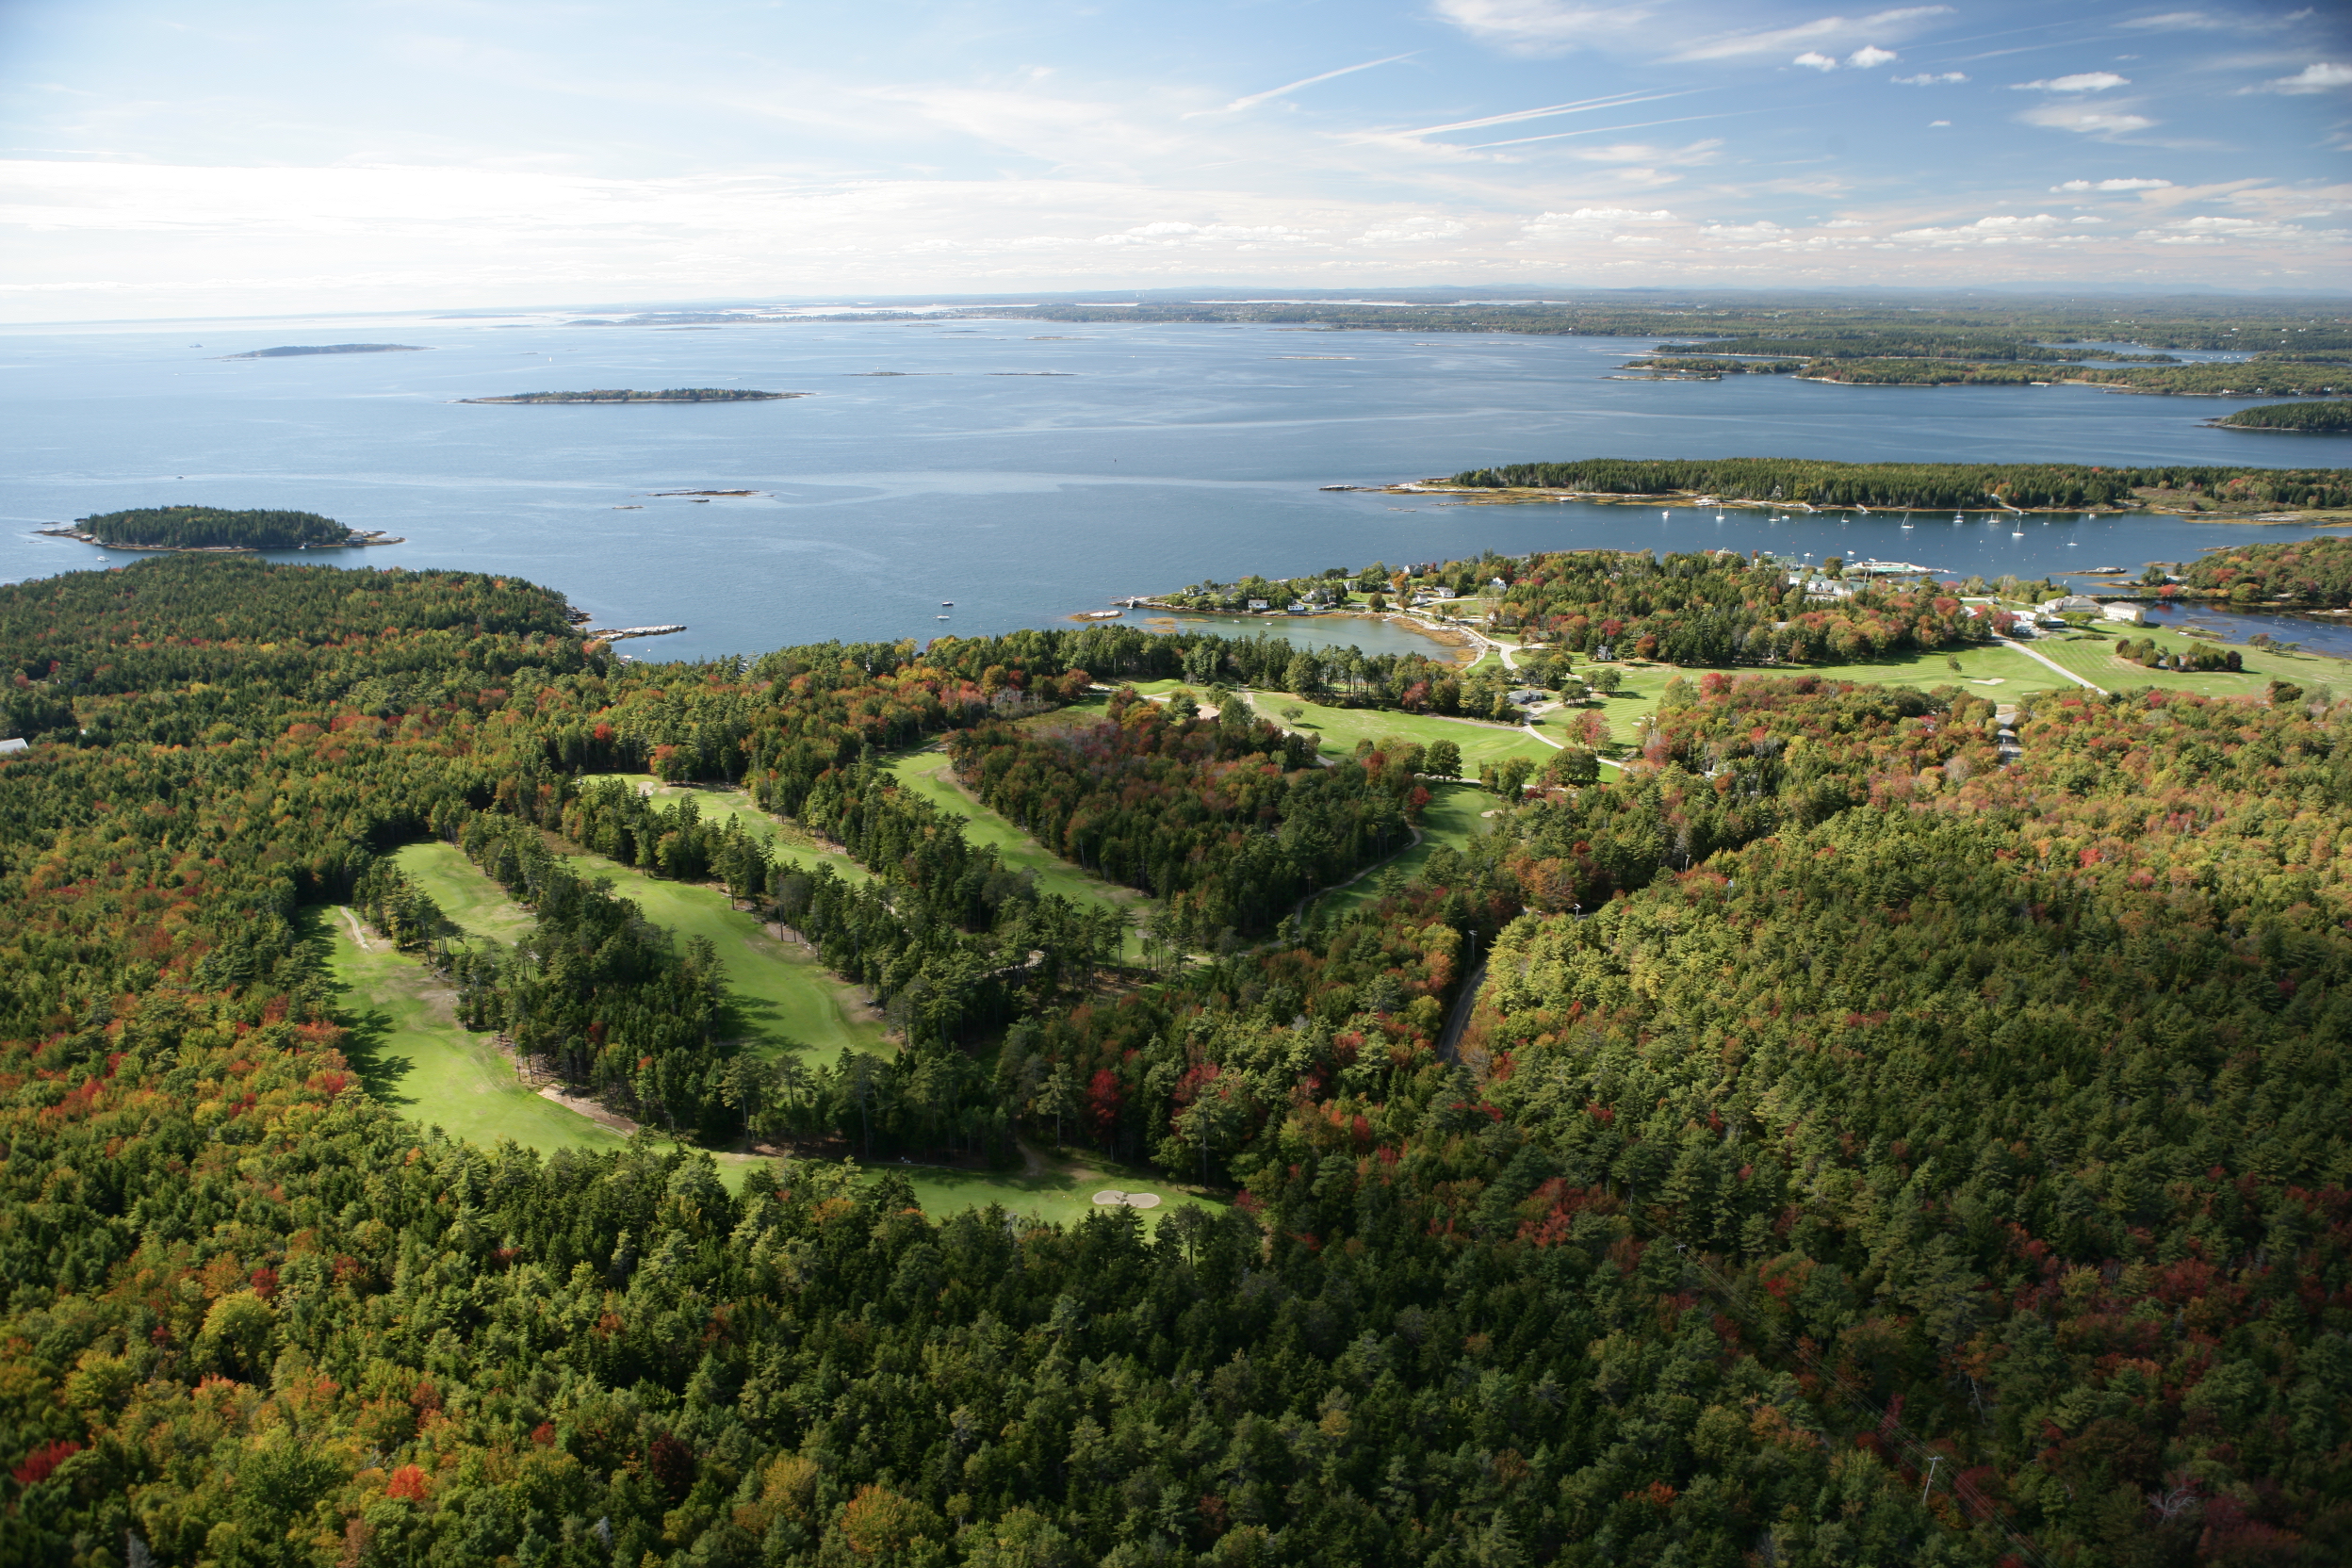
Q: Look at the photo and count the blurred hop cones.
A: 0